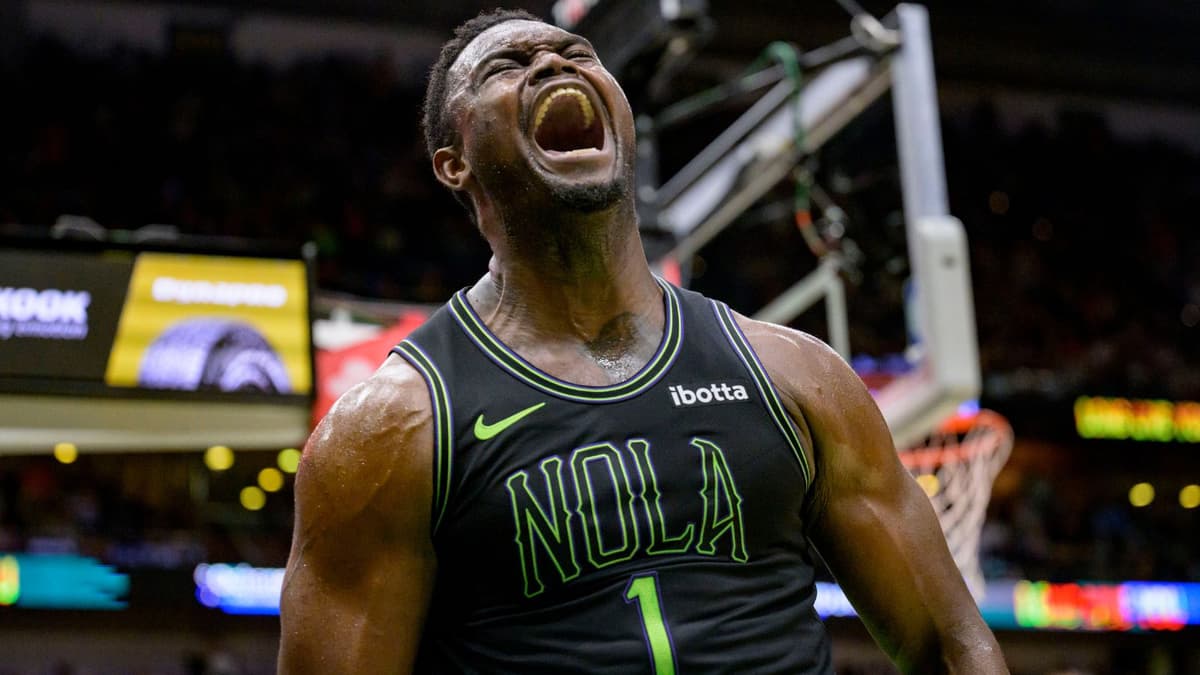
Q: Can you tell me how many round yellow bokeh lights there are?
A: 8